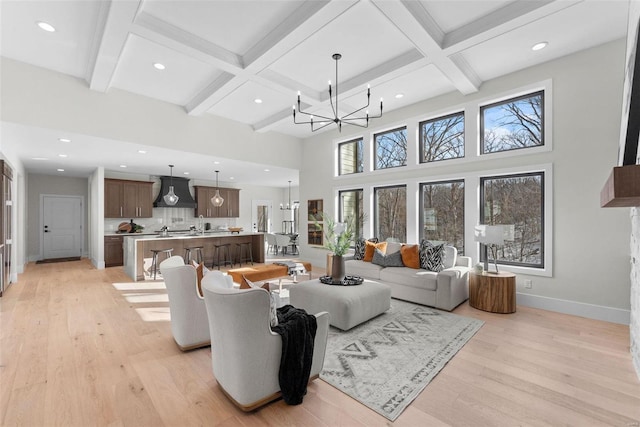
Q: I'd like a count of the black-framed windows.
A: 8